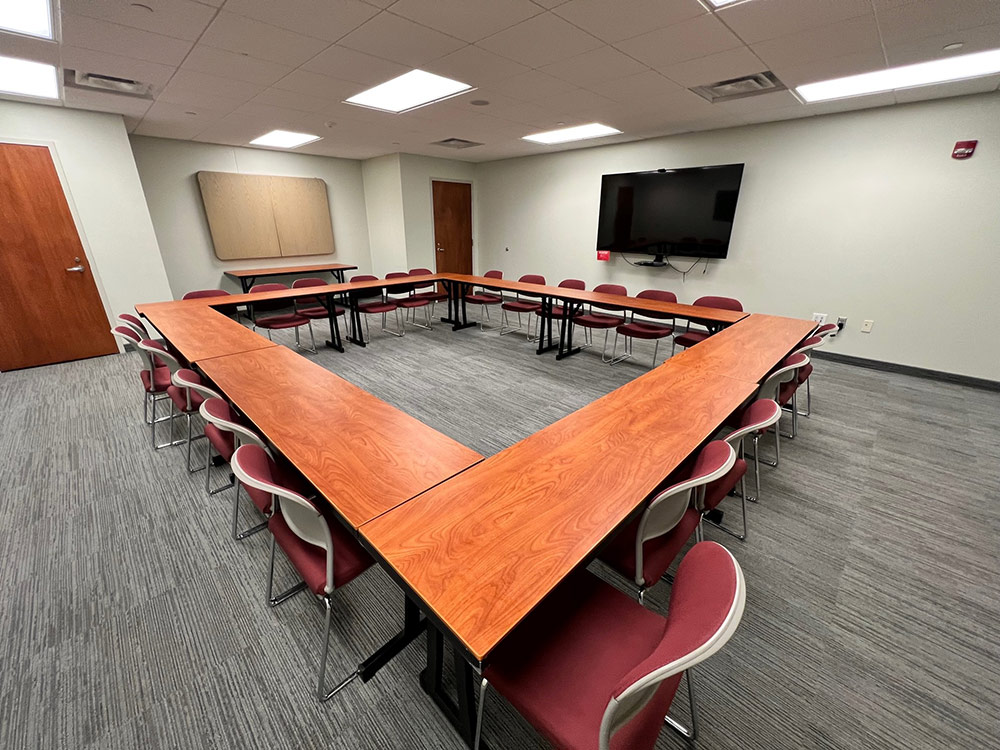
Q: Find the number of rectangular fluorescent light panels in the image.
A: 7